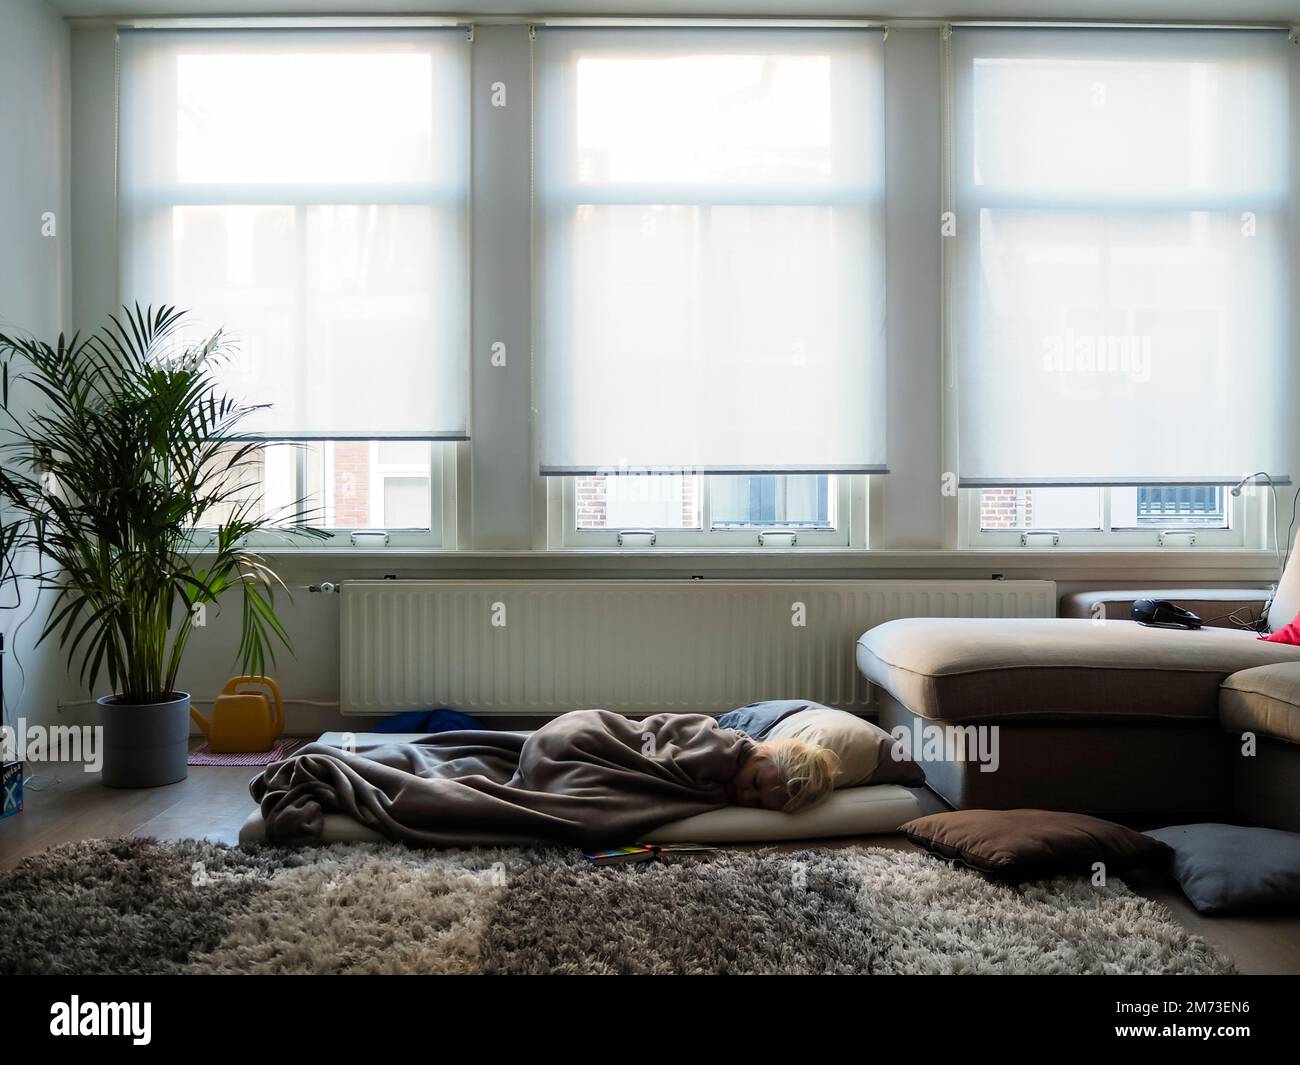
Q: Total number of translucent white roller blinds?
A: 3